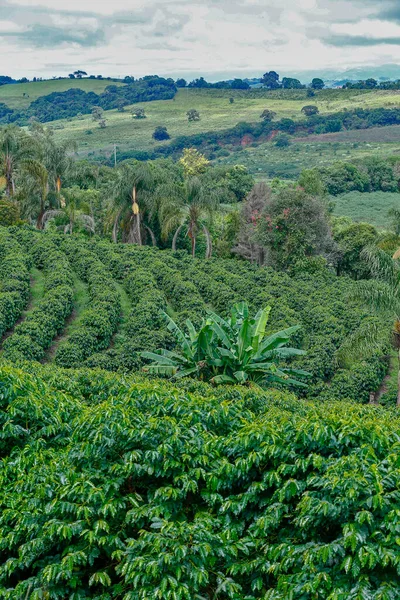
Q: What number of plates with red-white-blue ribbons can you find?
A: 0